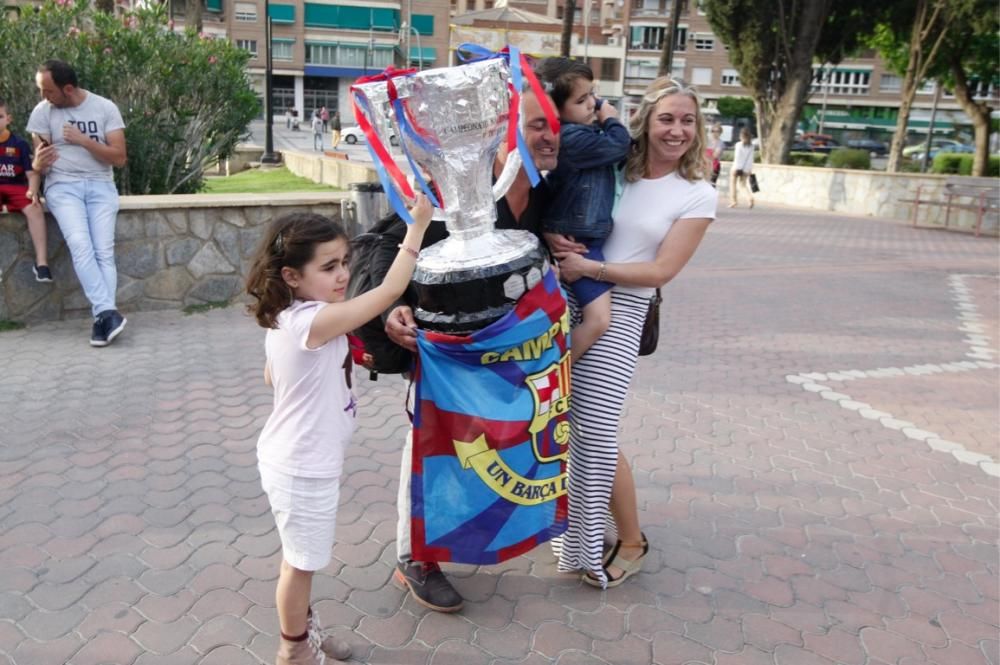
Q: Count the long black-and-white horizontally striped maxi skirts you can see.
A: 1